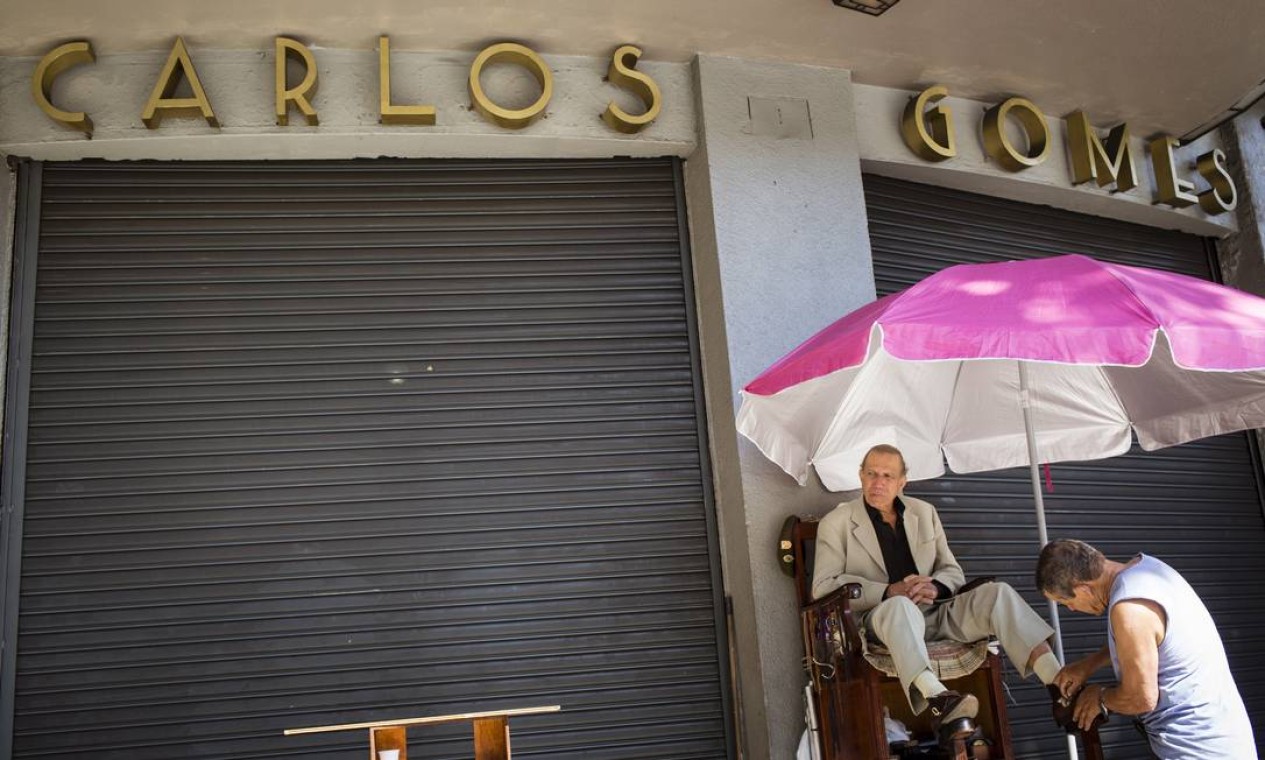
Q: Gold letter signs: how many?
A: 11